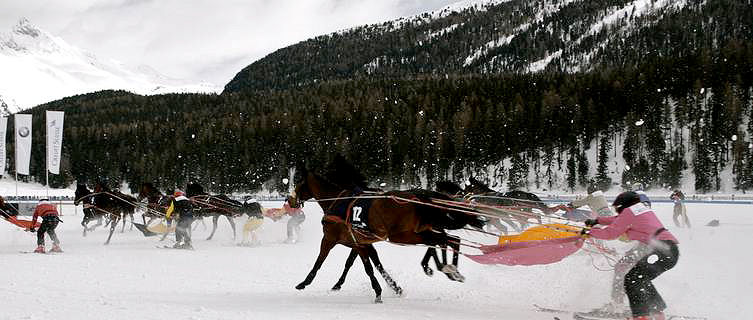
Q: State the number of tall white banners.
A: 3